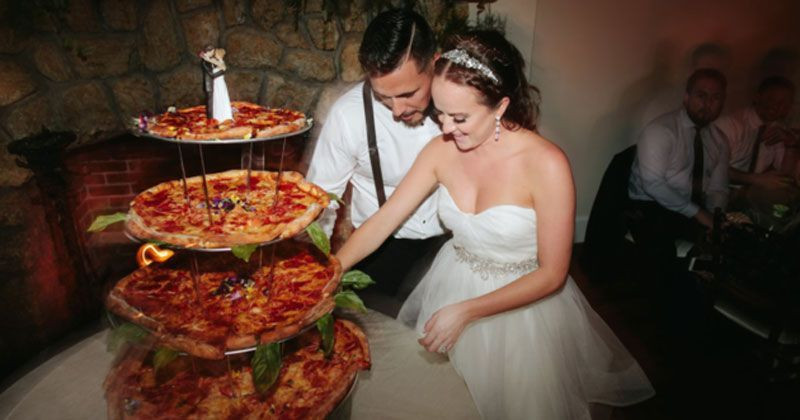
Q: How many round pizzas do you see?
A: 4